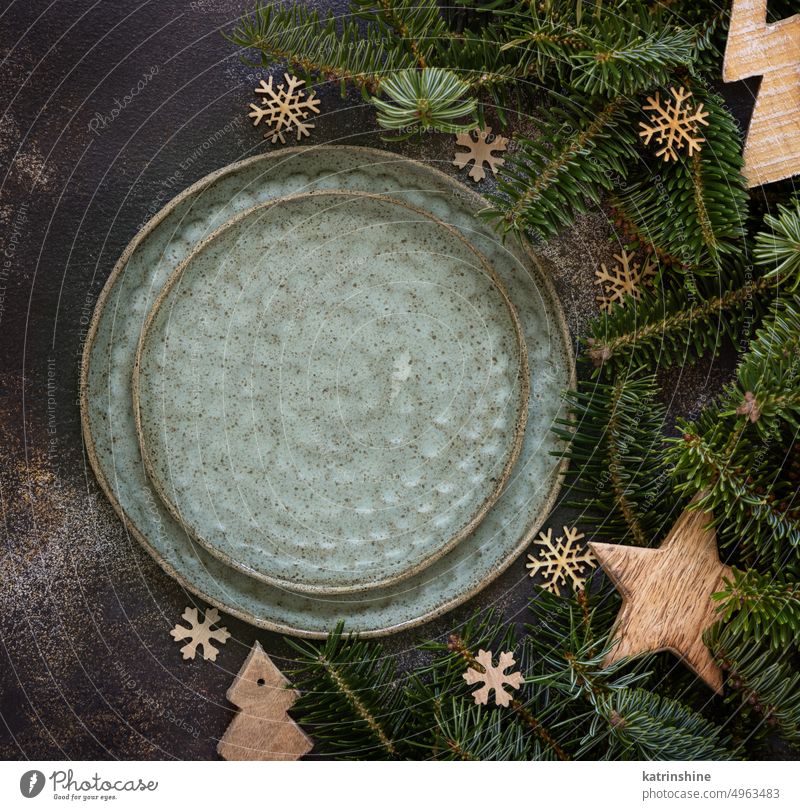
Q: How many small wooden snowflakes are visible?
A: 7